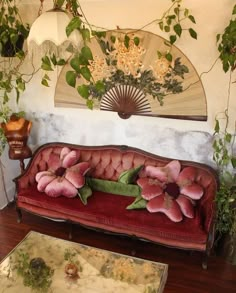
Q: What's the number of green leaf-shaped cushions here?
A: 3